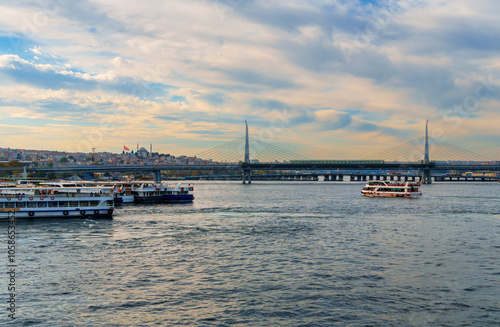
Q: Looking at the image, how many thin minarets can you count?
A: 2